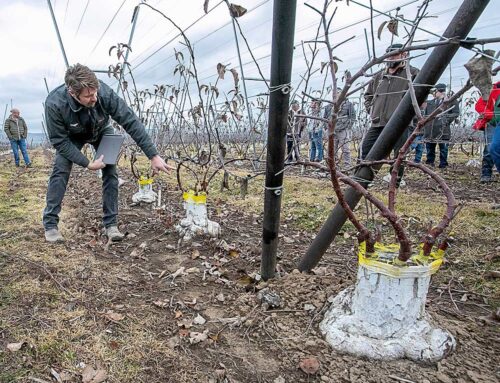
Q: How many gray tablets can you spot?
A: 1